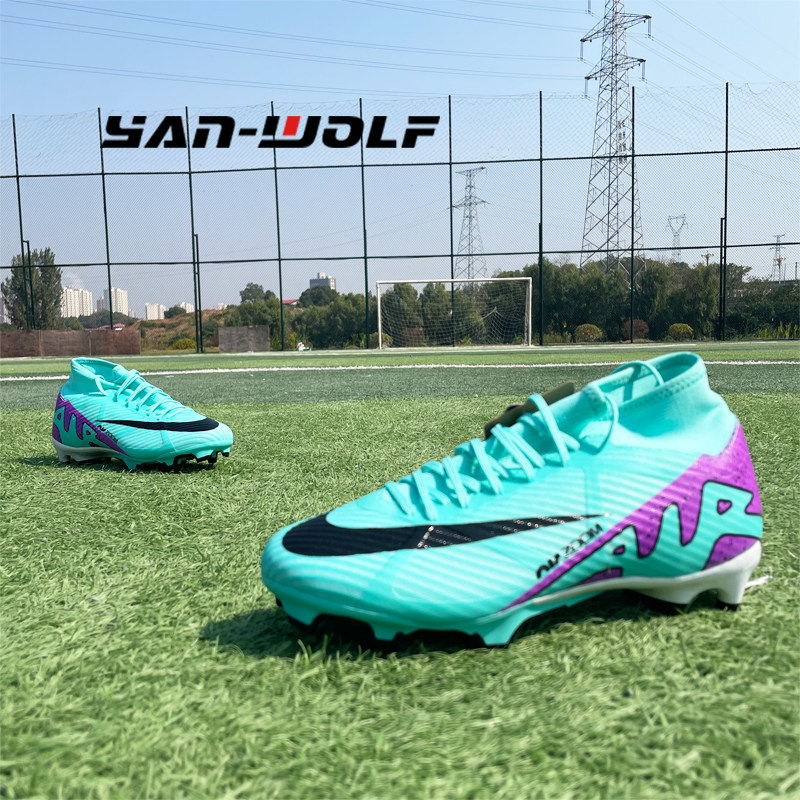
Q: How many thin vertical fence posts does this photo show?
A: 9